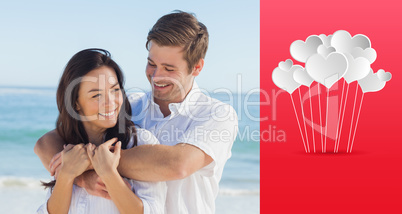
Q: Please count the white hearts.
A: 12